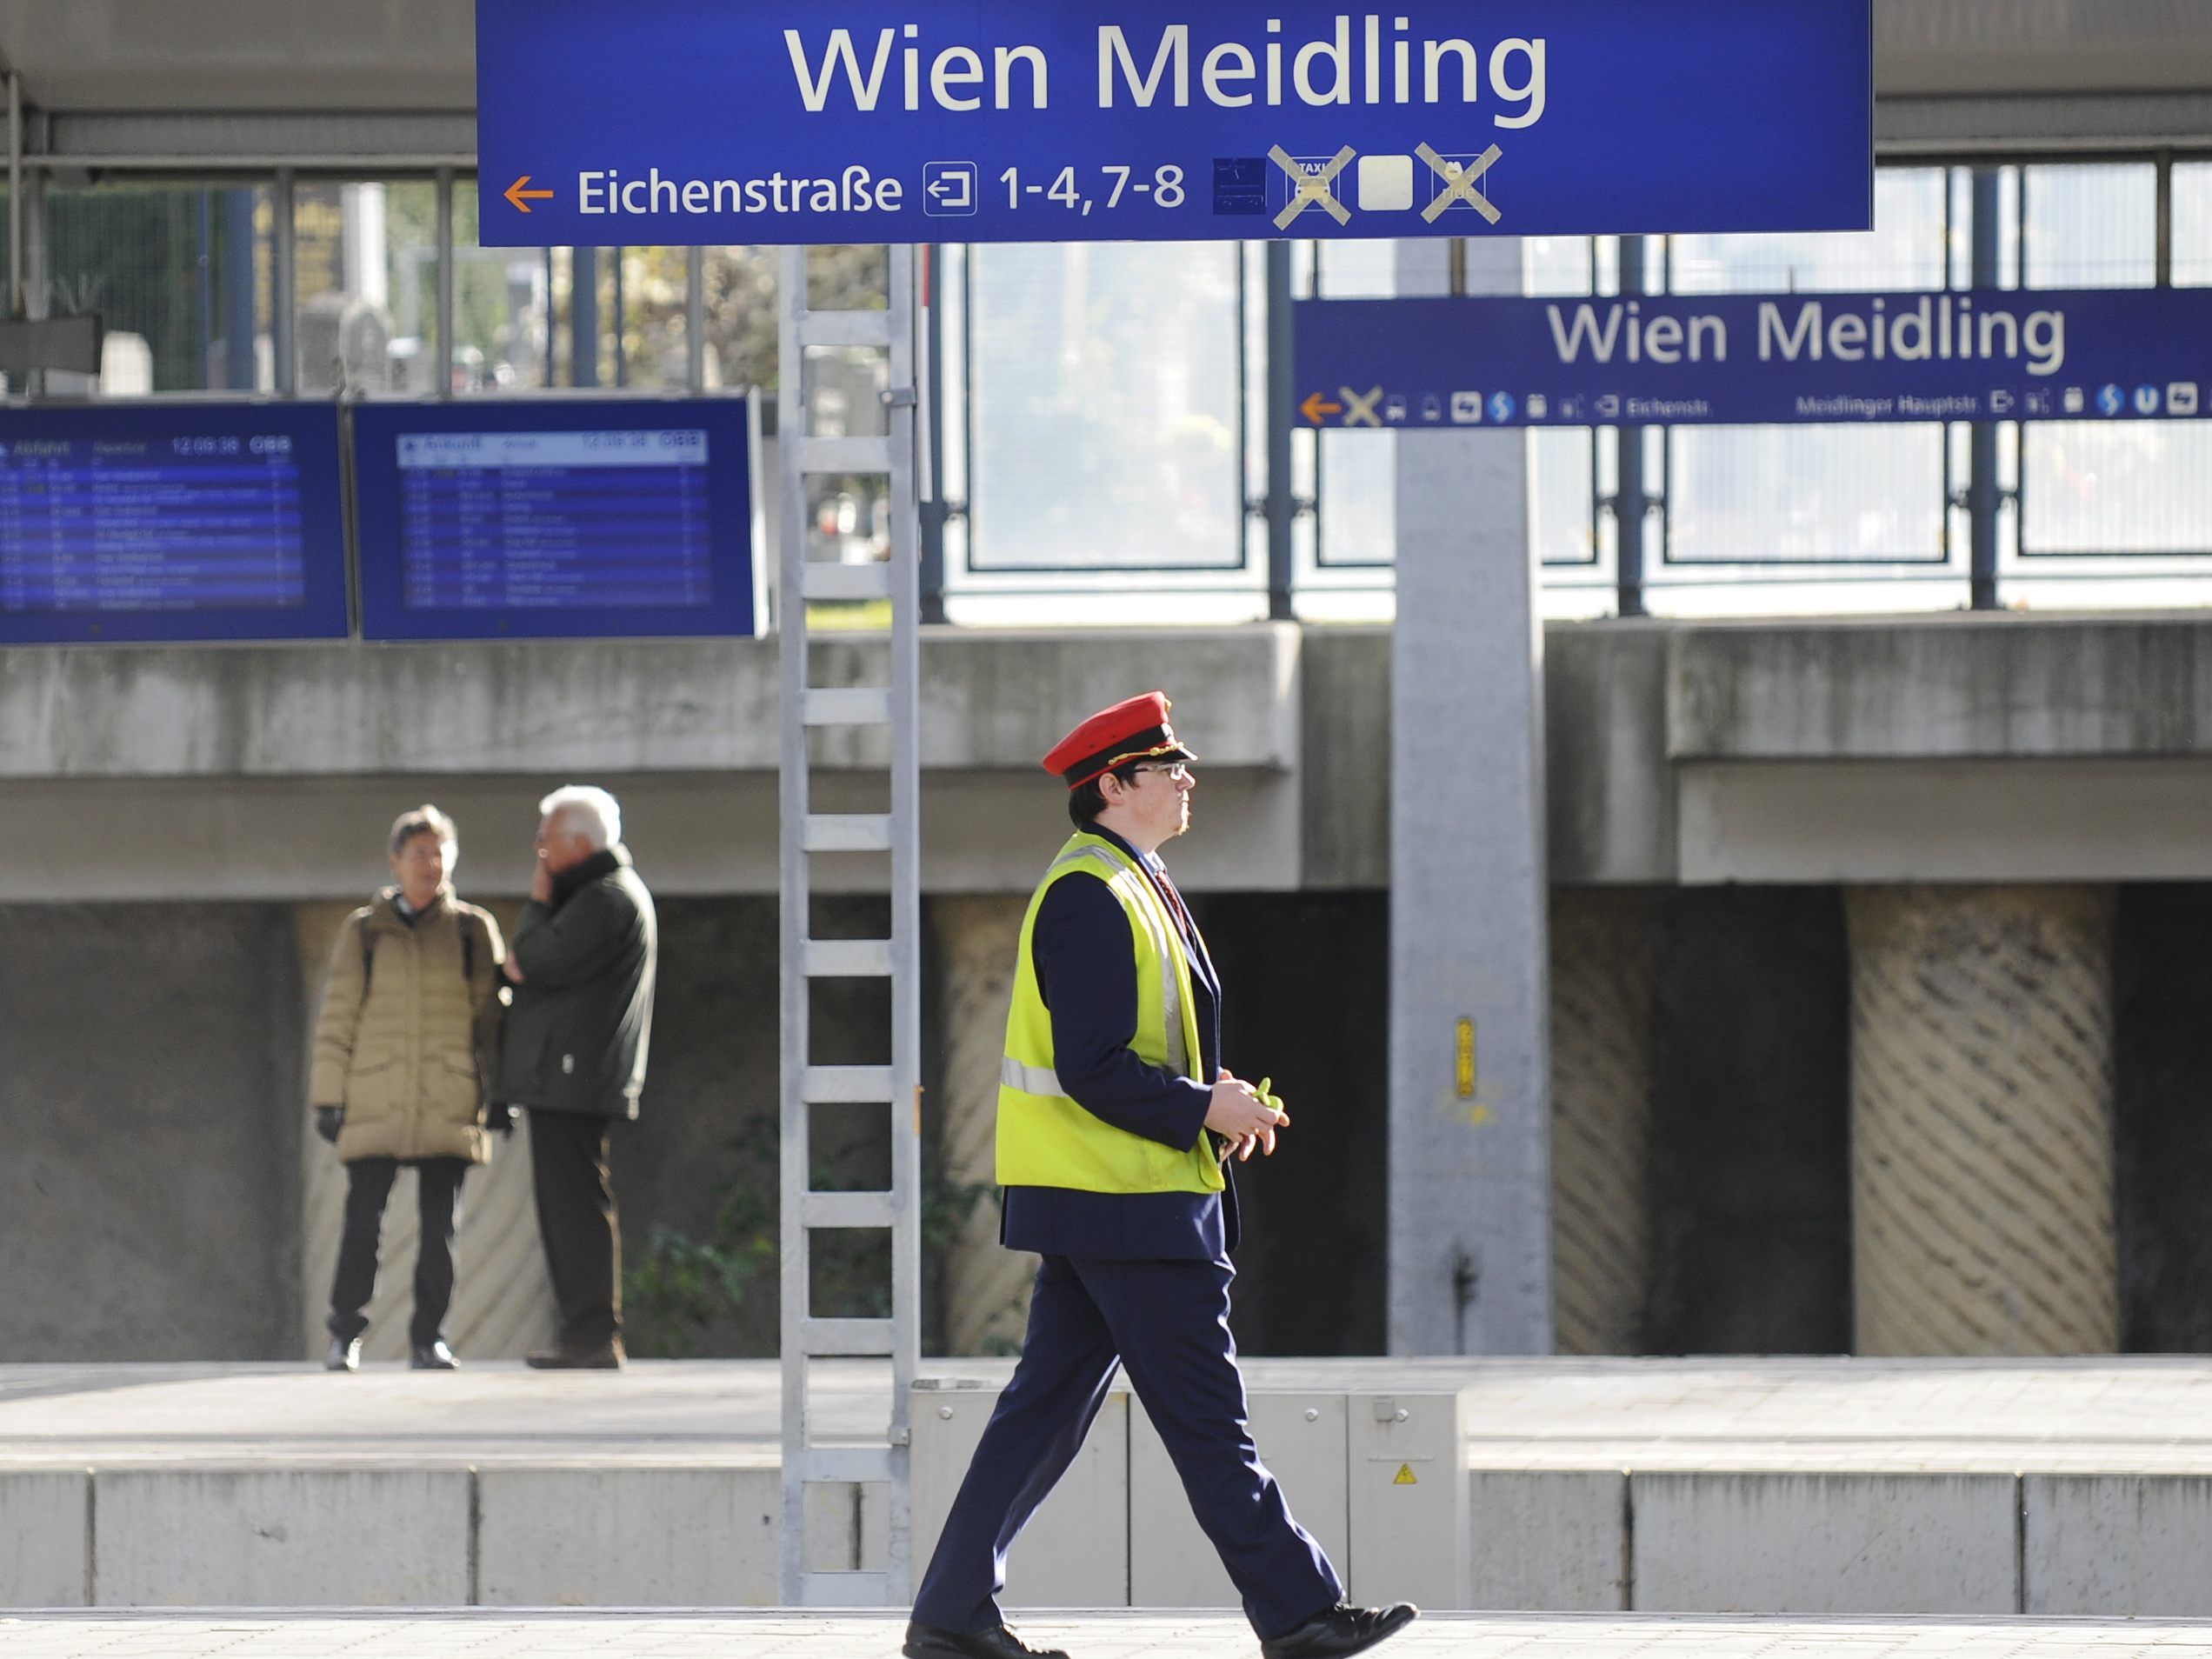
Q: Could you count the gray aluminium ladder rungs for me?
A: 11